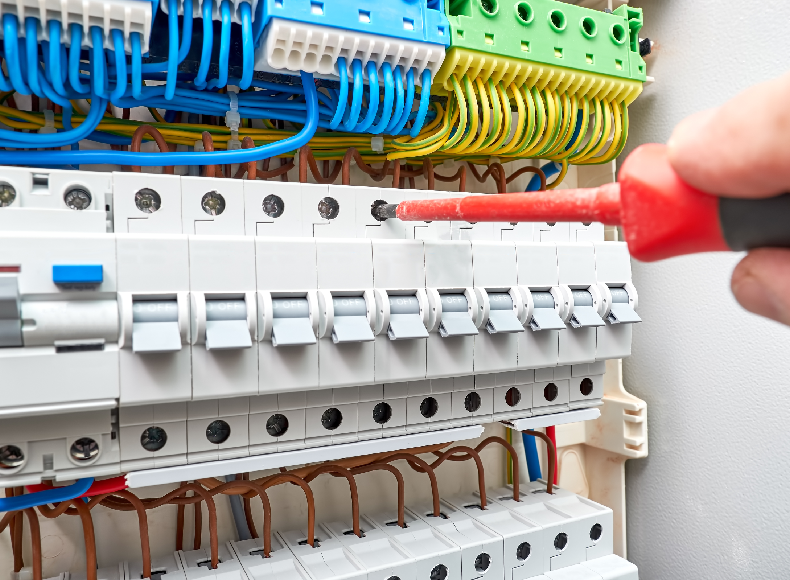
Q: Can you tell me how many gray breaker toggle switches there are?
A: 10